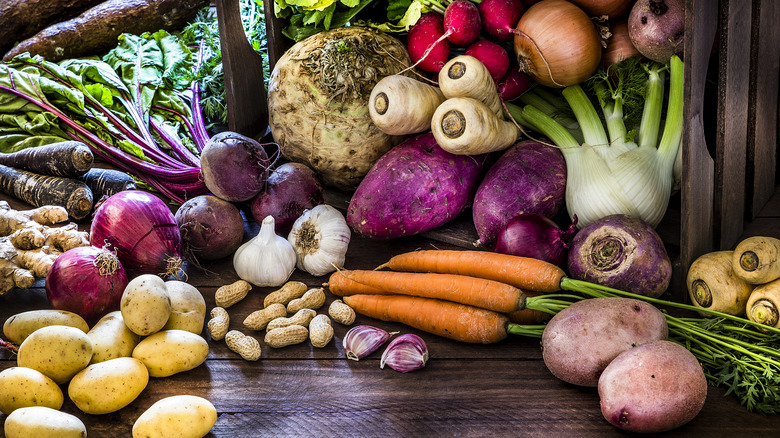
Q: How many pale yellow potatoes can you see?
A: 10